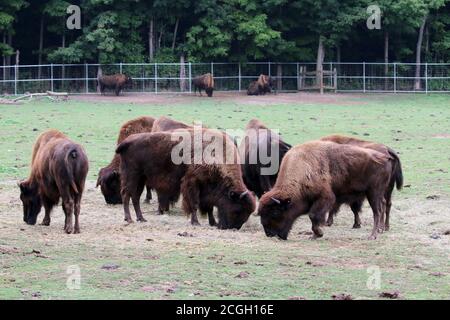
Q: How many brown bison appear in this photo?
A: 10